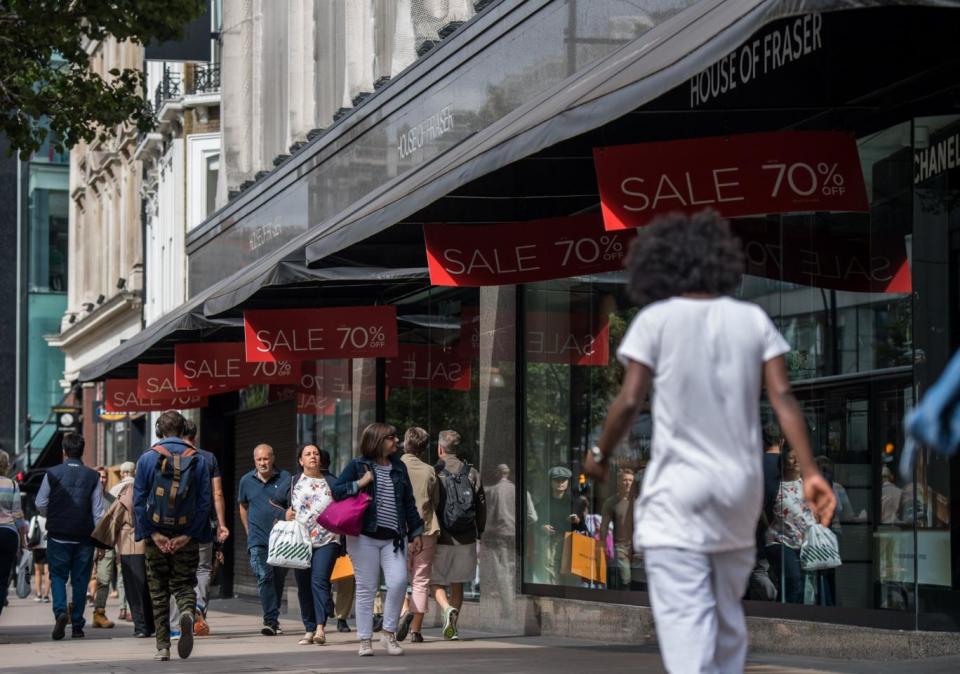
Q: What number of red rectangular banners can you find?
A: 6